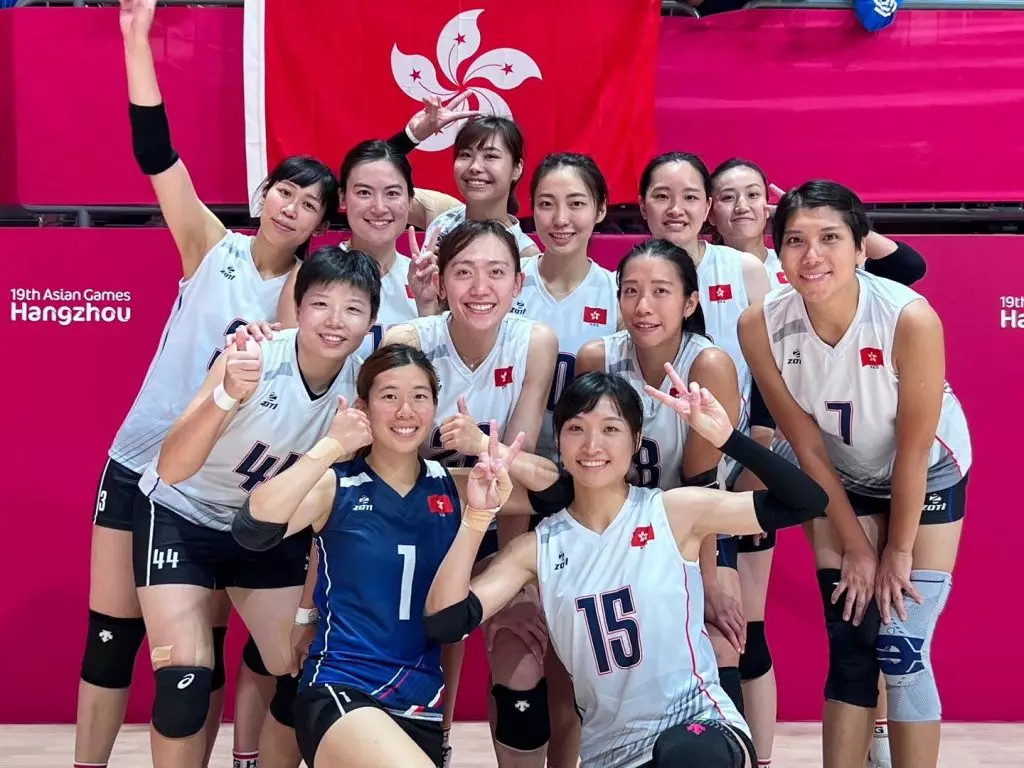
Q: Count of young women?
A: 12